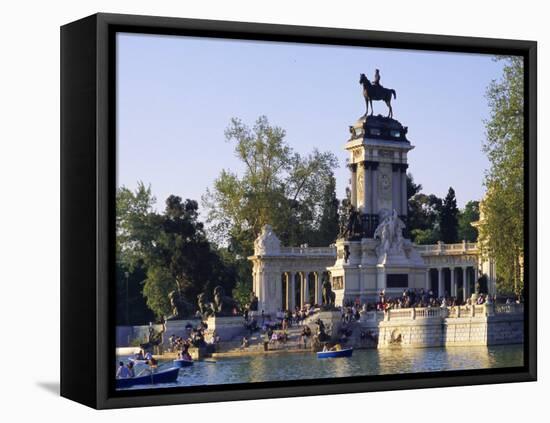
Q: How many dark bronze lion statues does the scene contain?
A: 4